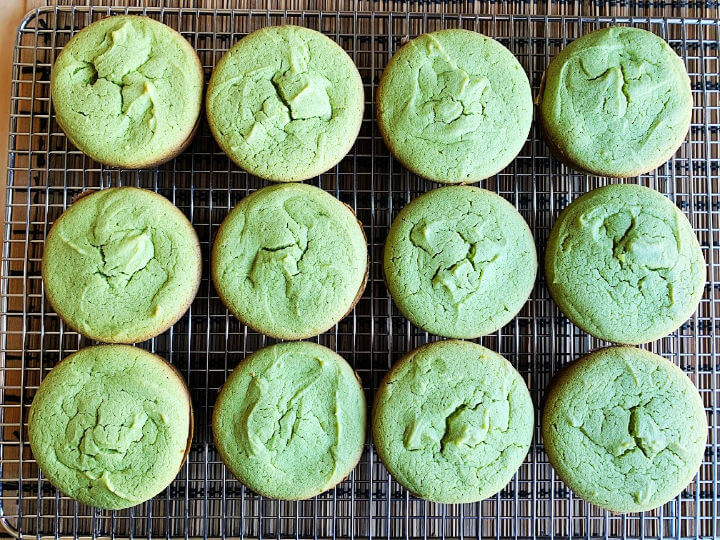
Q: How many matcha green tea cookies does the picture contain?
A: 12